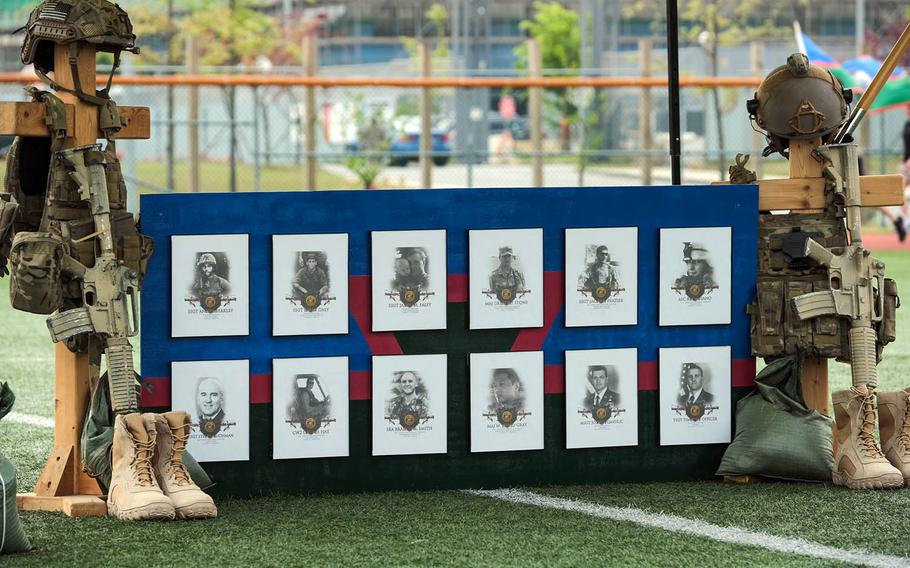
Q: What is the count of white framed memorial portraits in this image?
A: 12